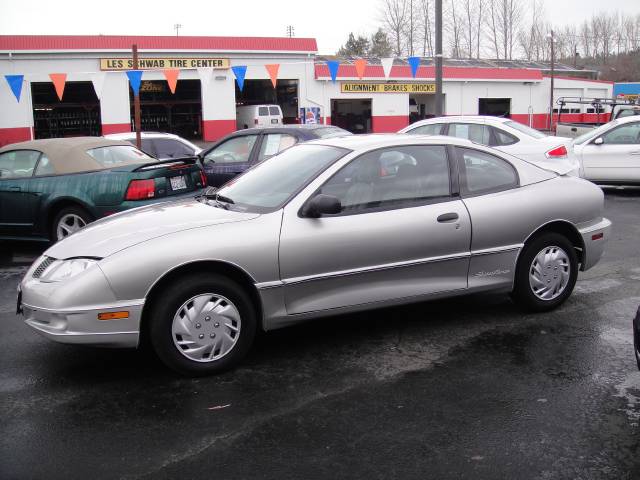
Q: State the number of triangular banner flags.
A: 12